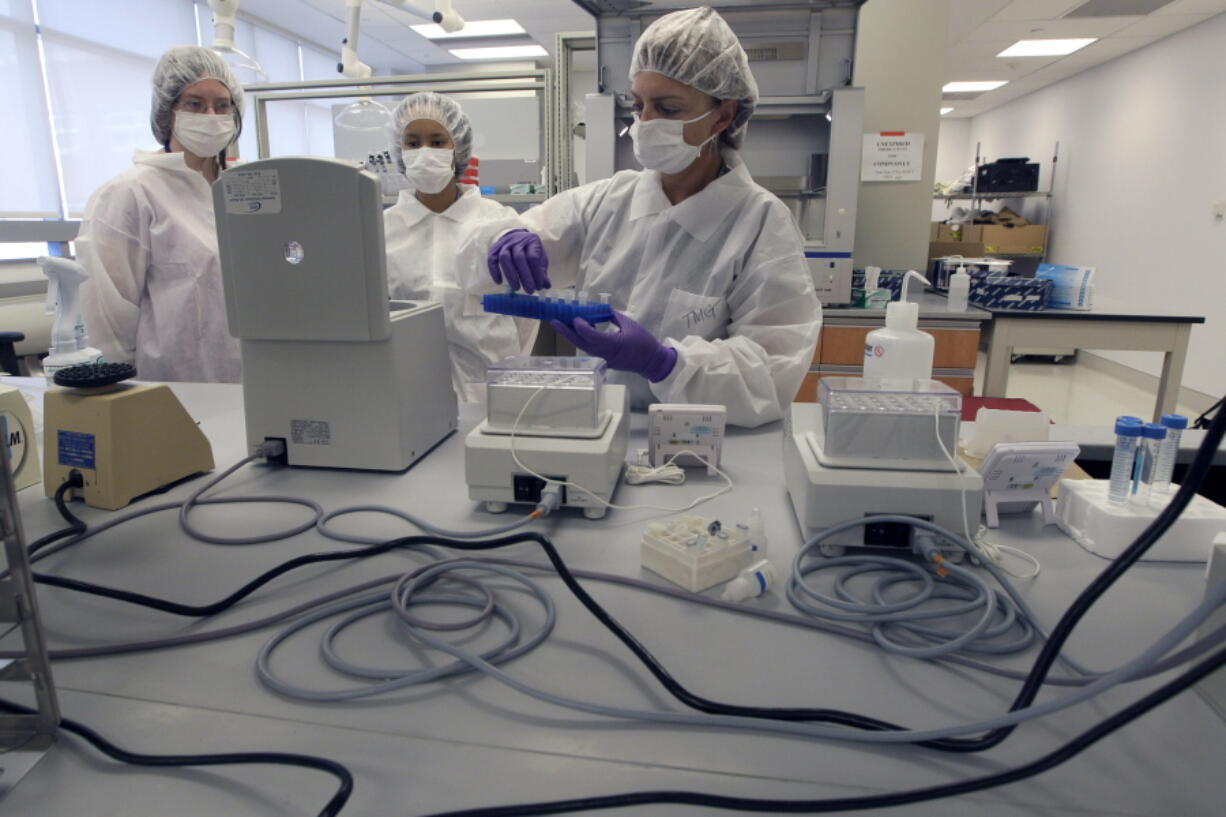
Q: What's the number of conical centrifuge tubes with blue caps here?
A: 4